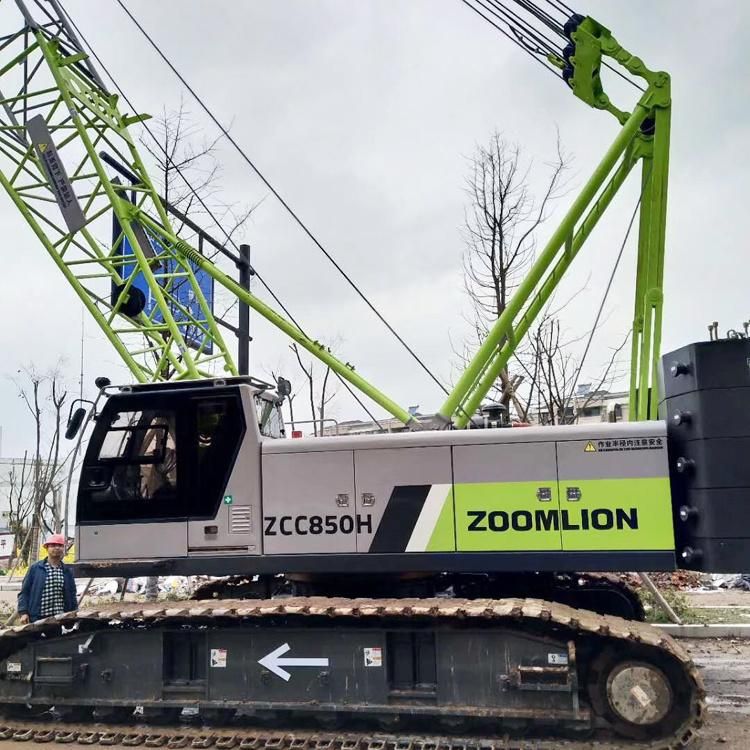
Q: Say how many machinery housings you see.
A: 1